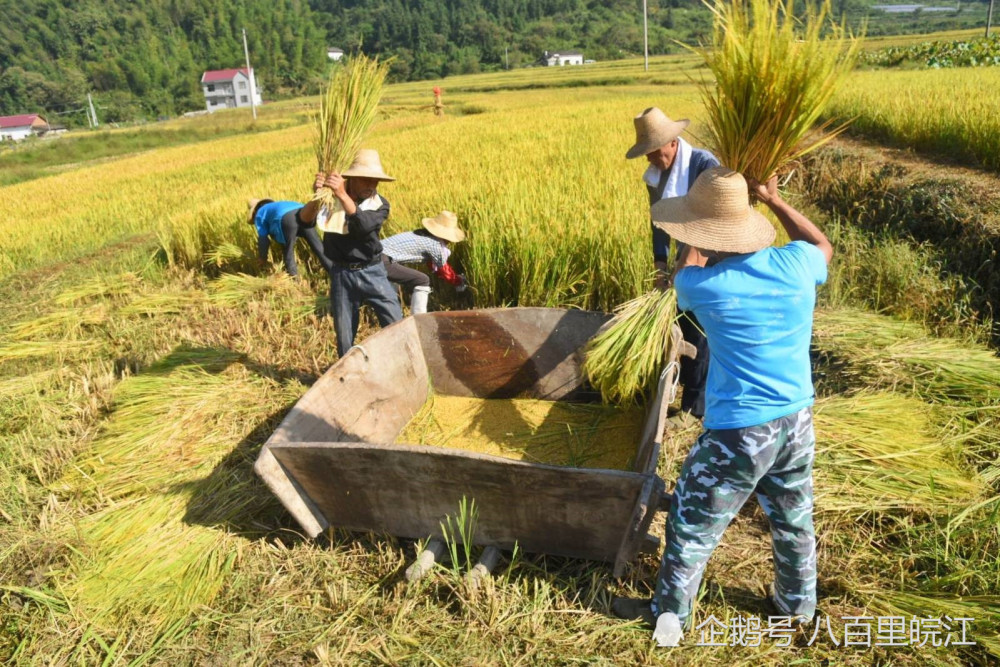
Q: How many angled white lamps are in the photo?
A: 0